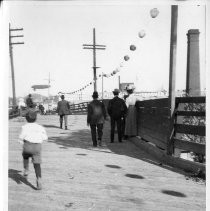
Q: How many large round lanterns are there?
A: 4